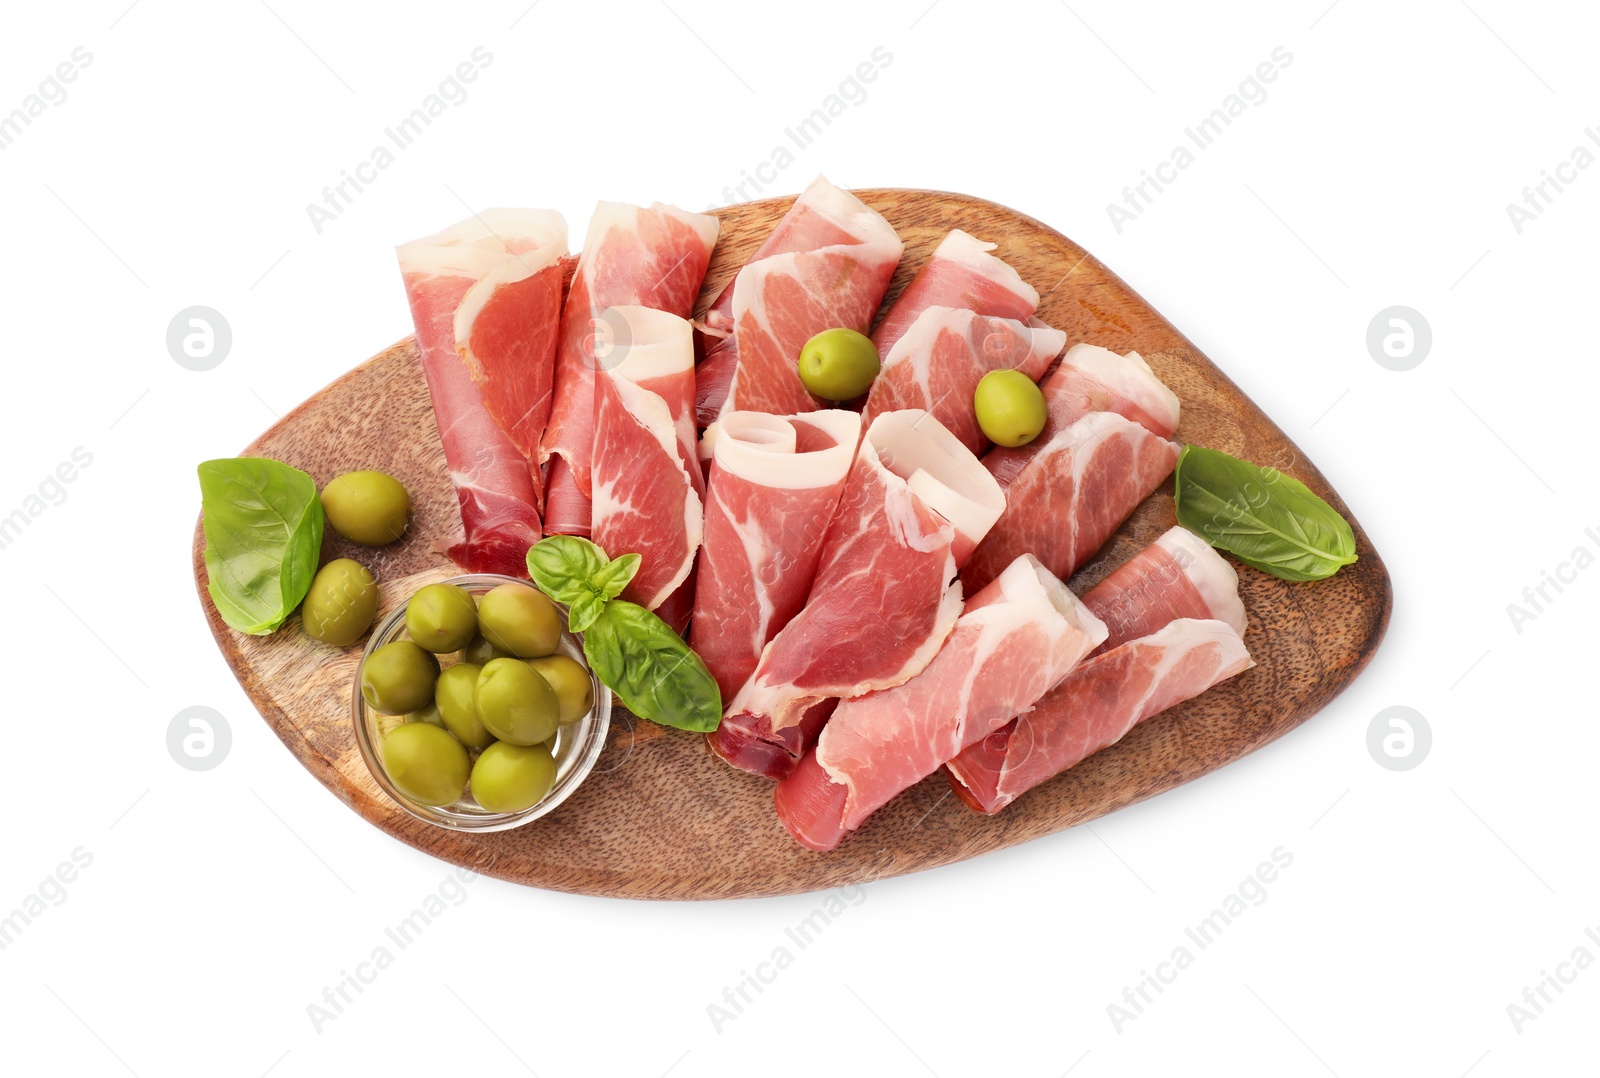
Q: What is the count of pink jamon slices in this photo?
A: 10